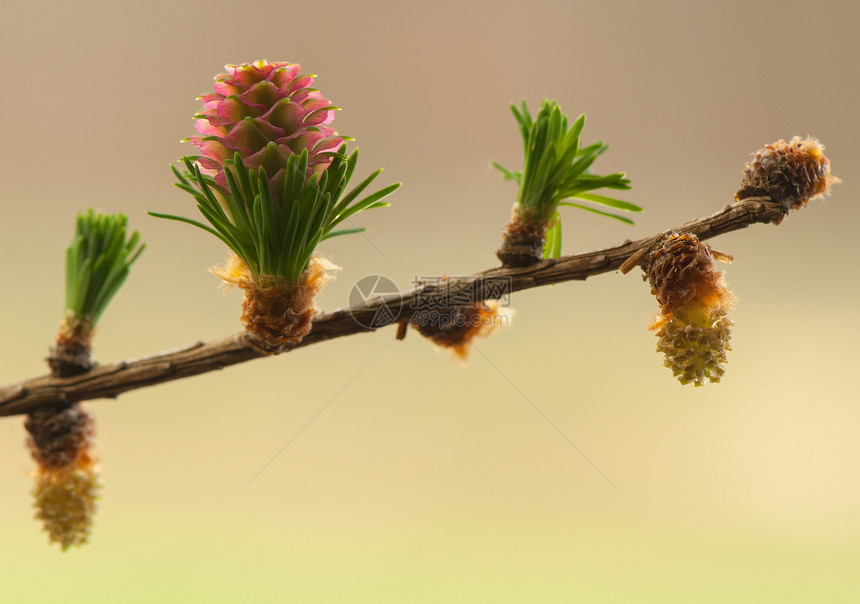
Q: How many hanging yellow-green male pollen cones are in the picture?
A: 2